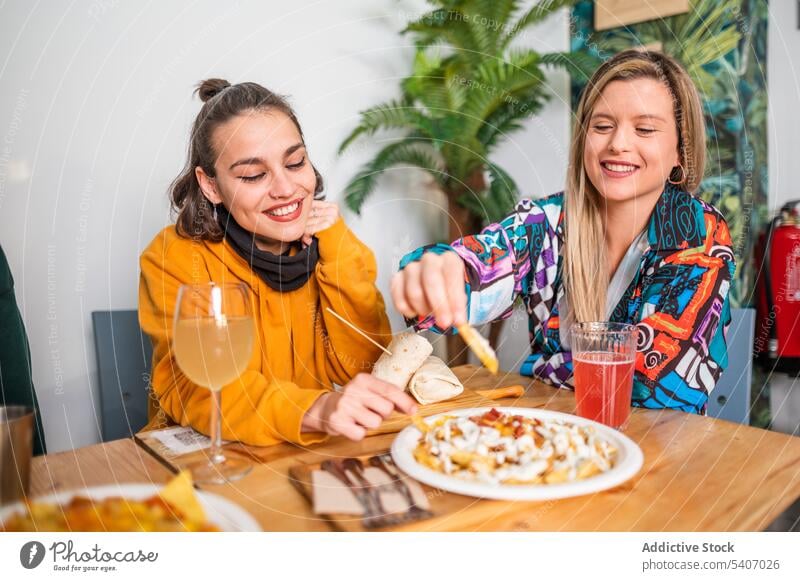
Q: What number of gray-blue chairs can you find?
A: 2